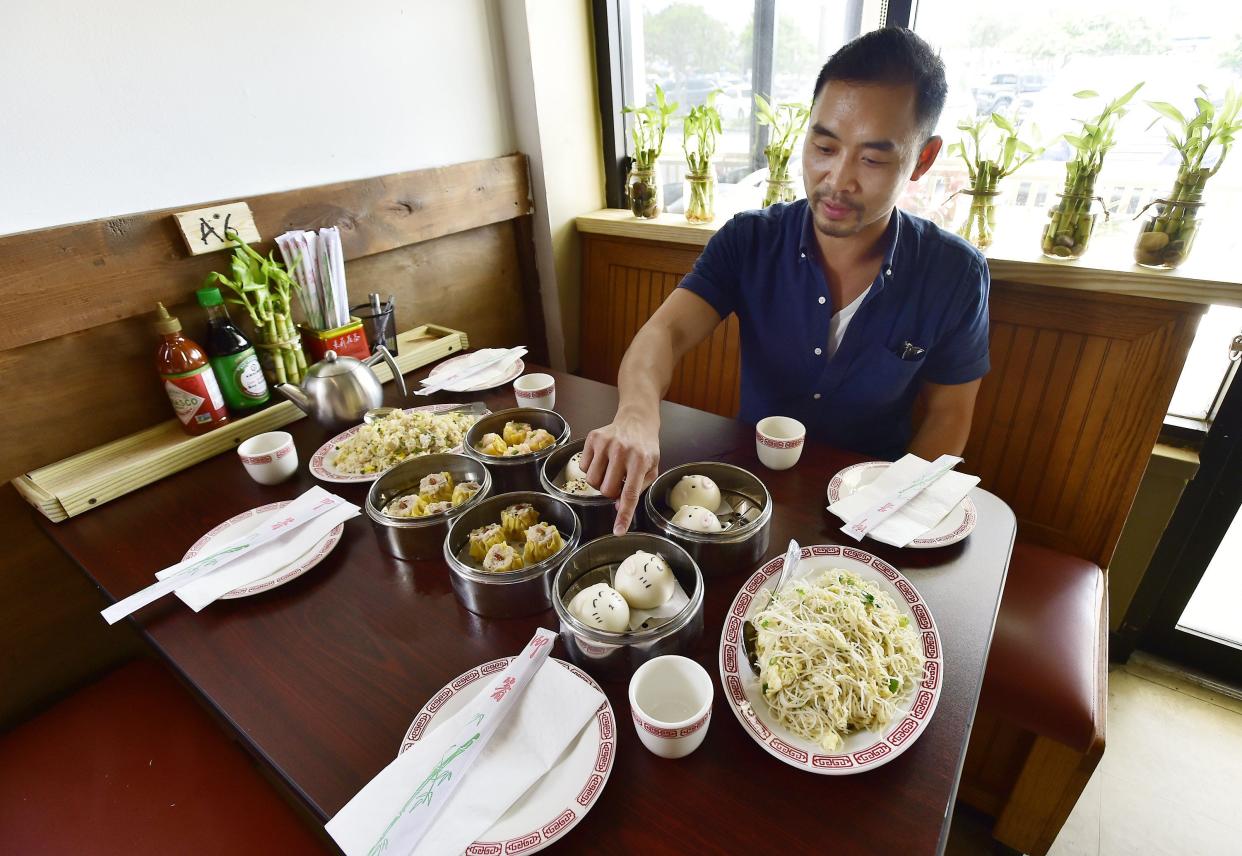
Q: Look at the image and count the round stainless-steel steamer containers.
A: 6